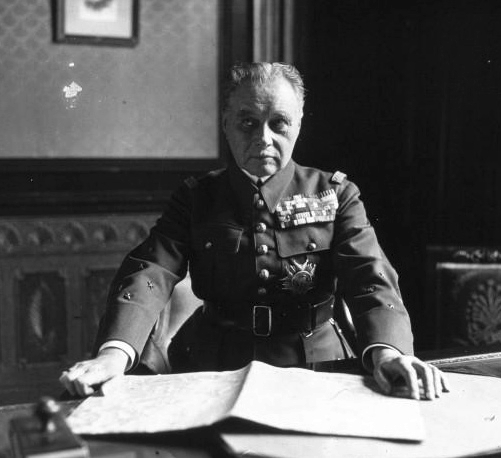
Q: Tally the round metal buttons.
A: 7